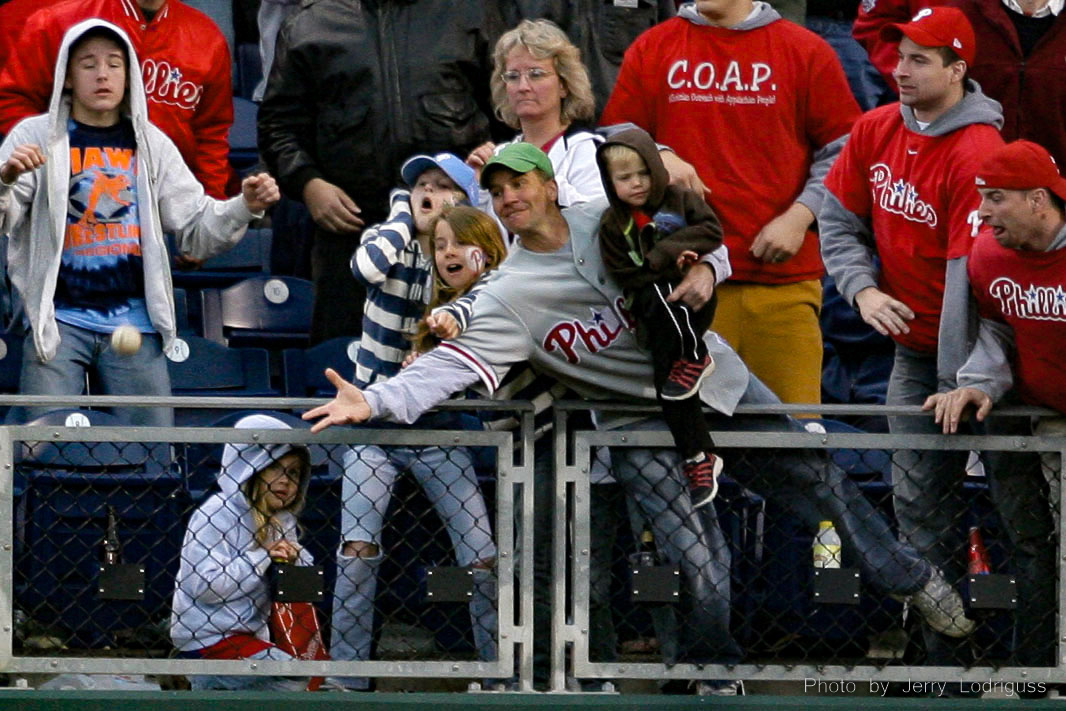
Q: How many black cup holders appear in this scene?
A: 6